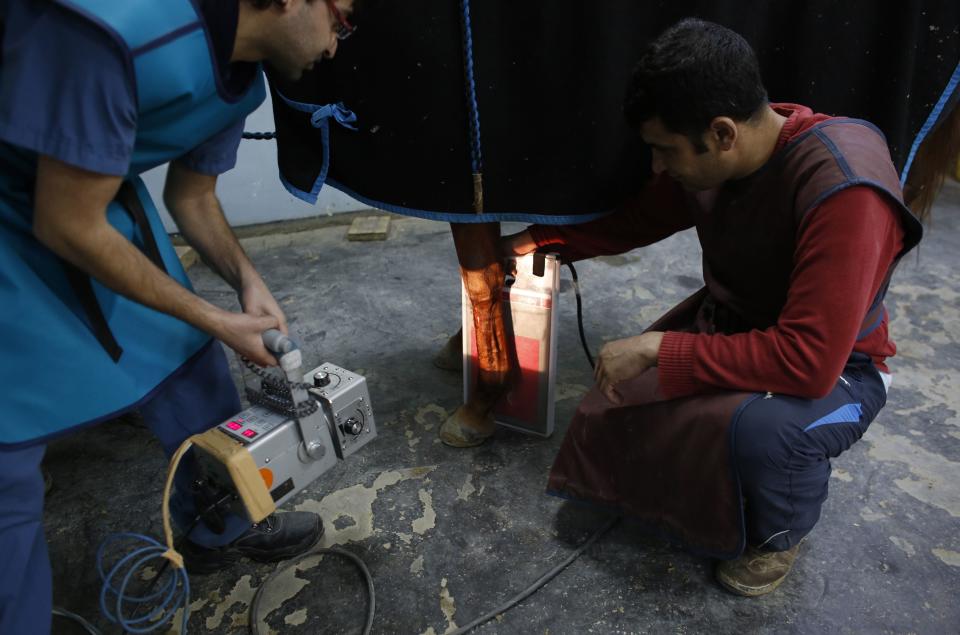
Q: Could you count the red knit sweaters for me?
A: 1